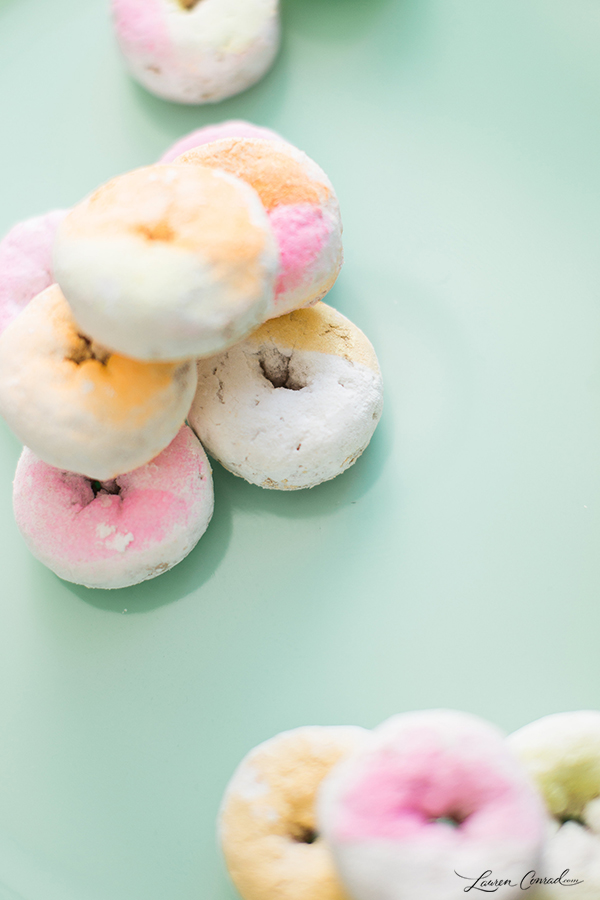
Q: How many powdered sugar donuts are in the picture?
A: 11